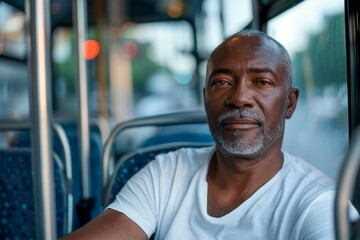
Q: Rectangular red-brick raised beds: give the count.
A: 0